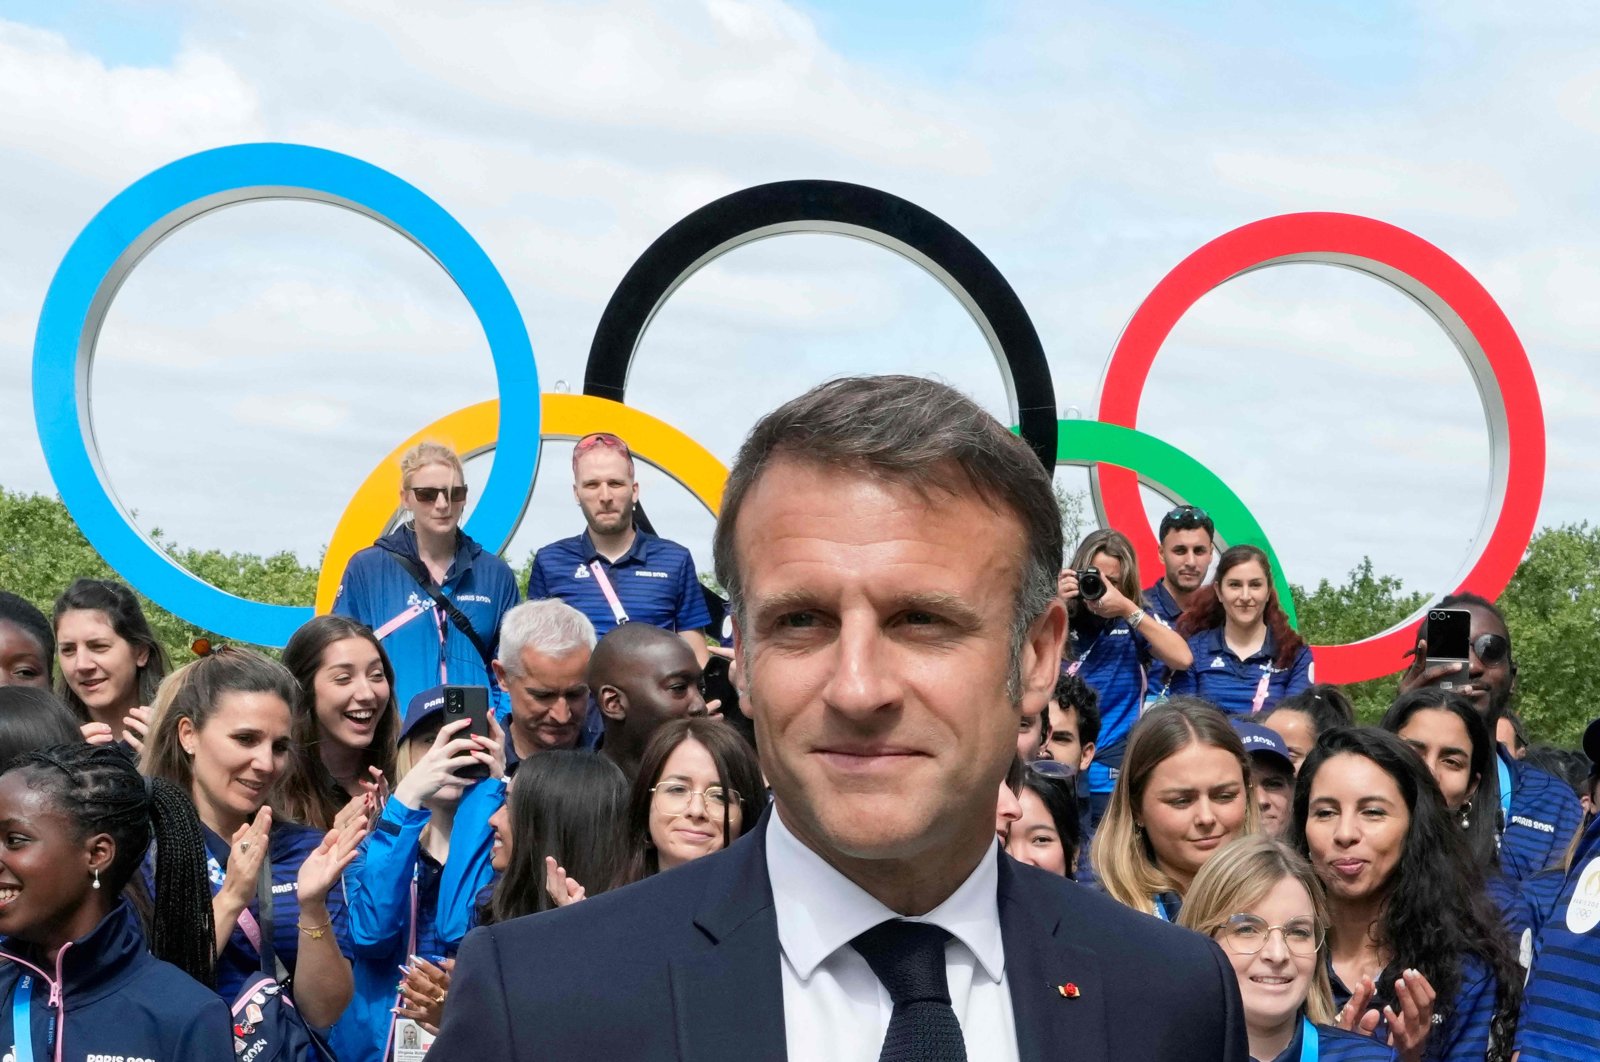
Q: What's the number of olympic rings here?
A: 5